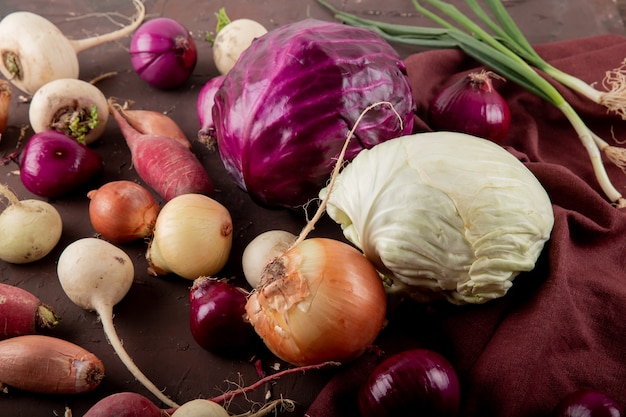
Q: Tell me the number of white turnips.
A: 7